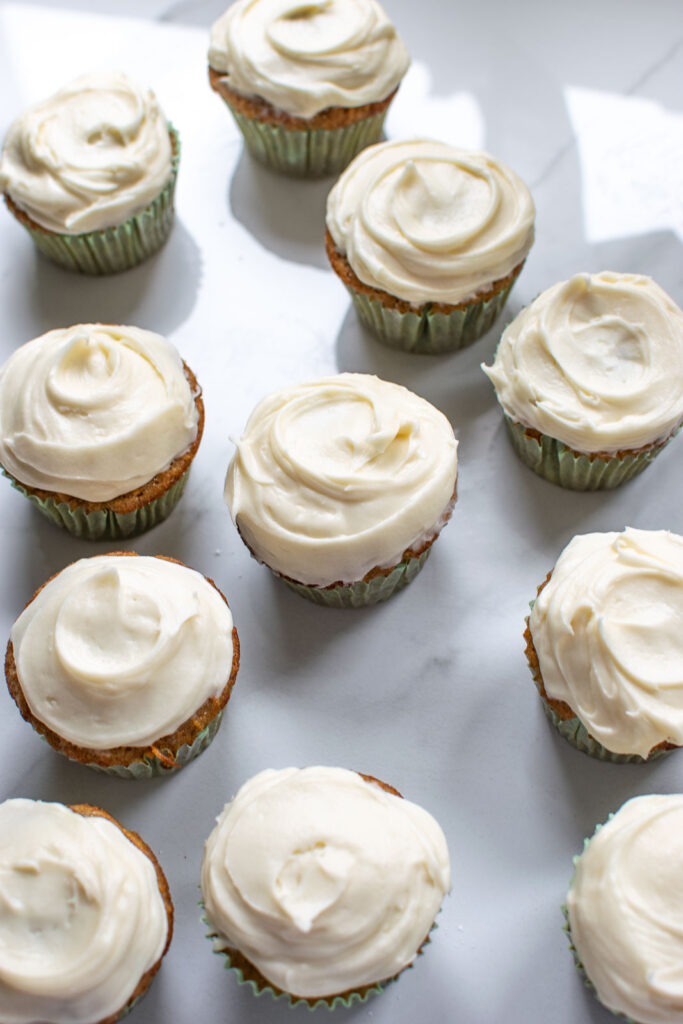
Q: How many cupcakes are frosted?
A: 11